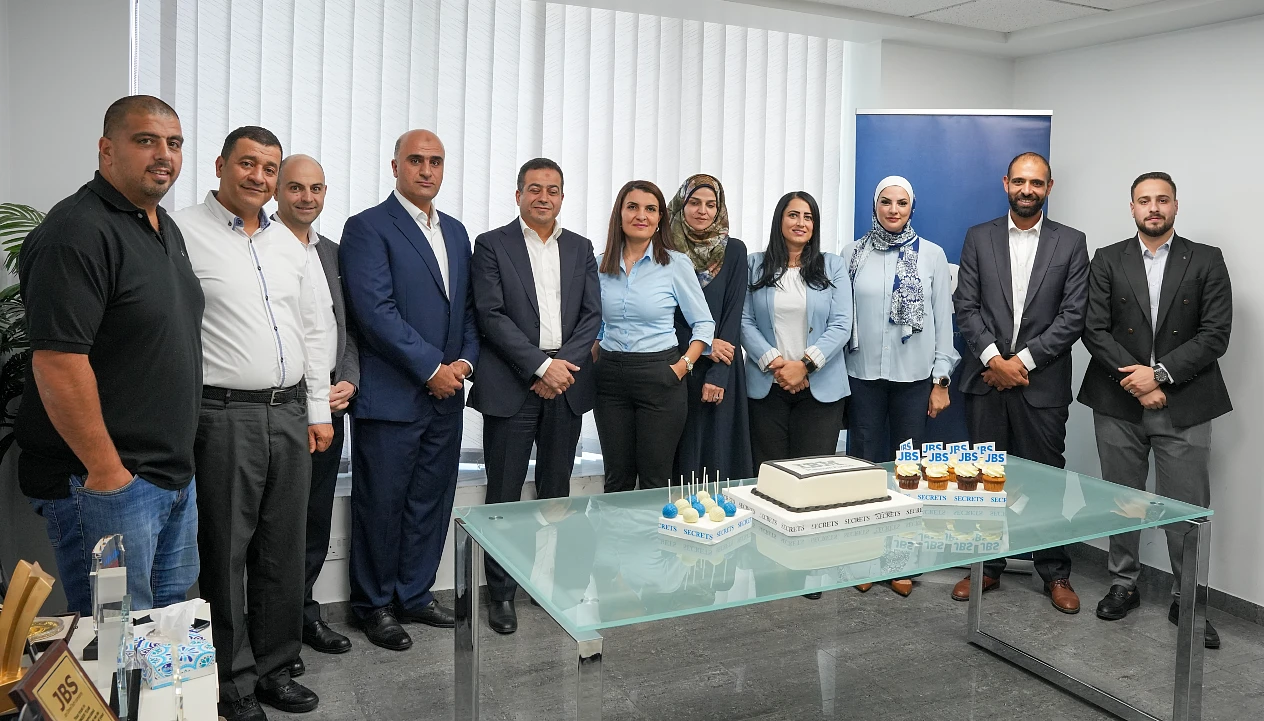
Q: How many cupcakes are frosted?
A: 8